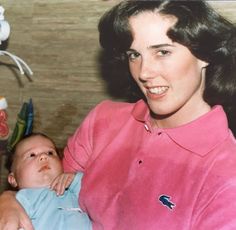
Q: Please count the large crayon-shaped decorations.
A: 2